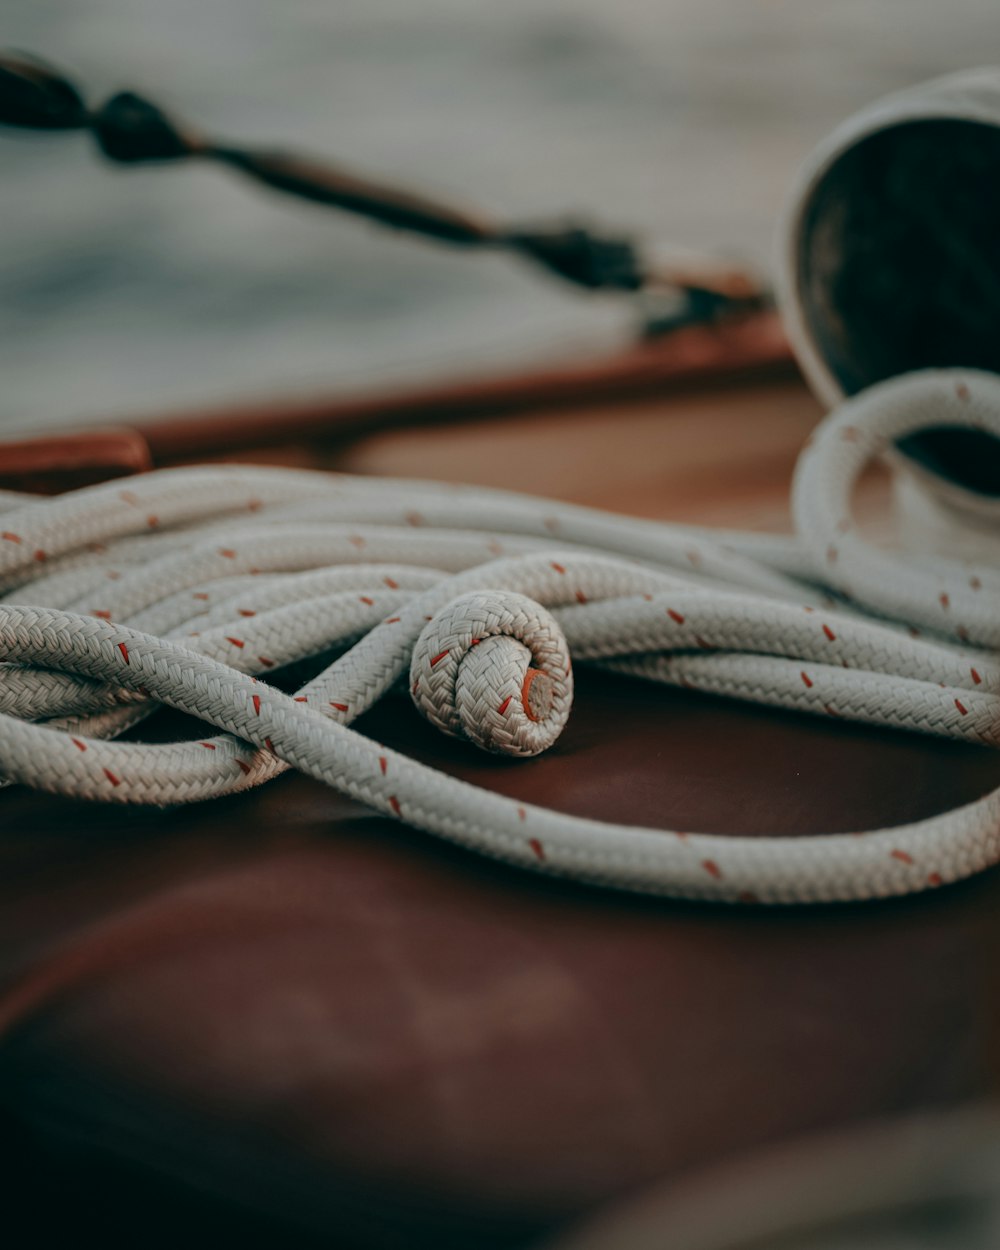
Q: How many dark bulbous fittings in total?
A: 2